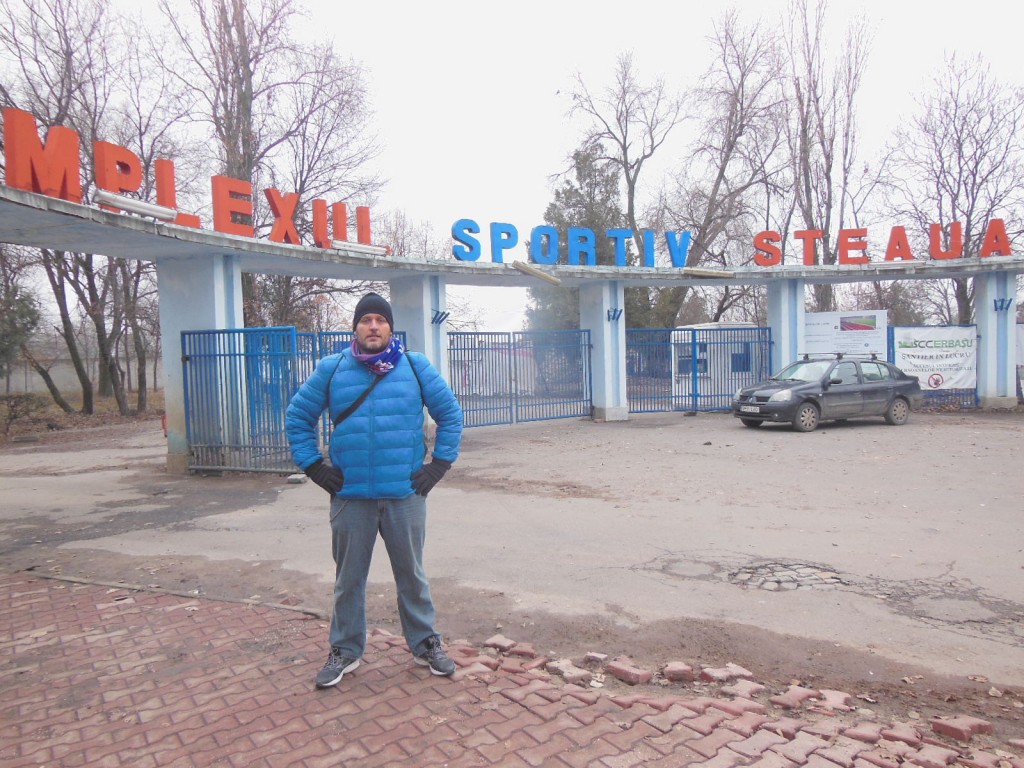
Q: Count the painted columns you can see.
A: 5